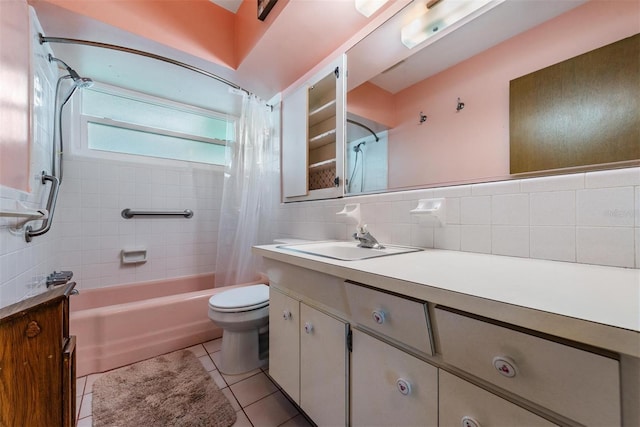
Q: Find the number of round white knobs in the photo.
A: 6